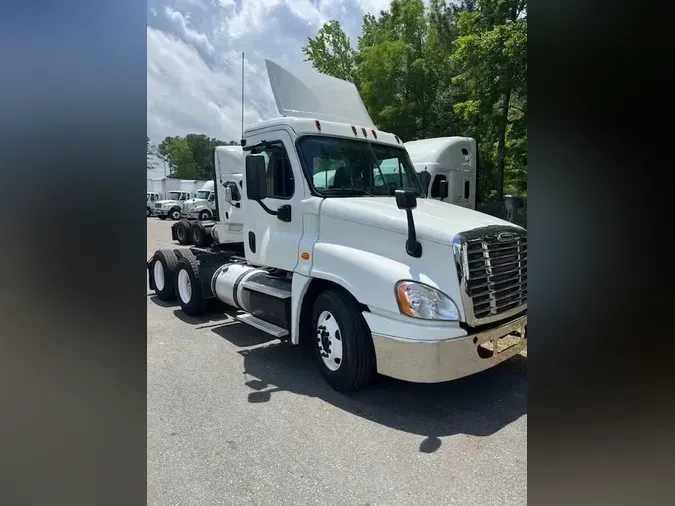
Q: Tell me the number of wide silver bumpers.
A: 1